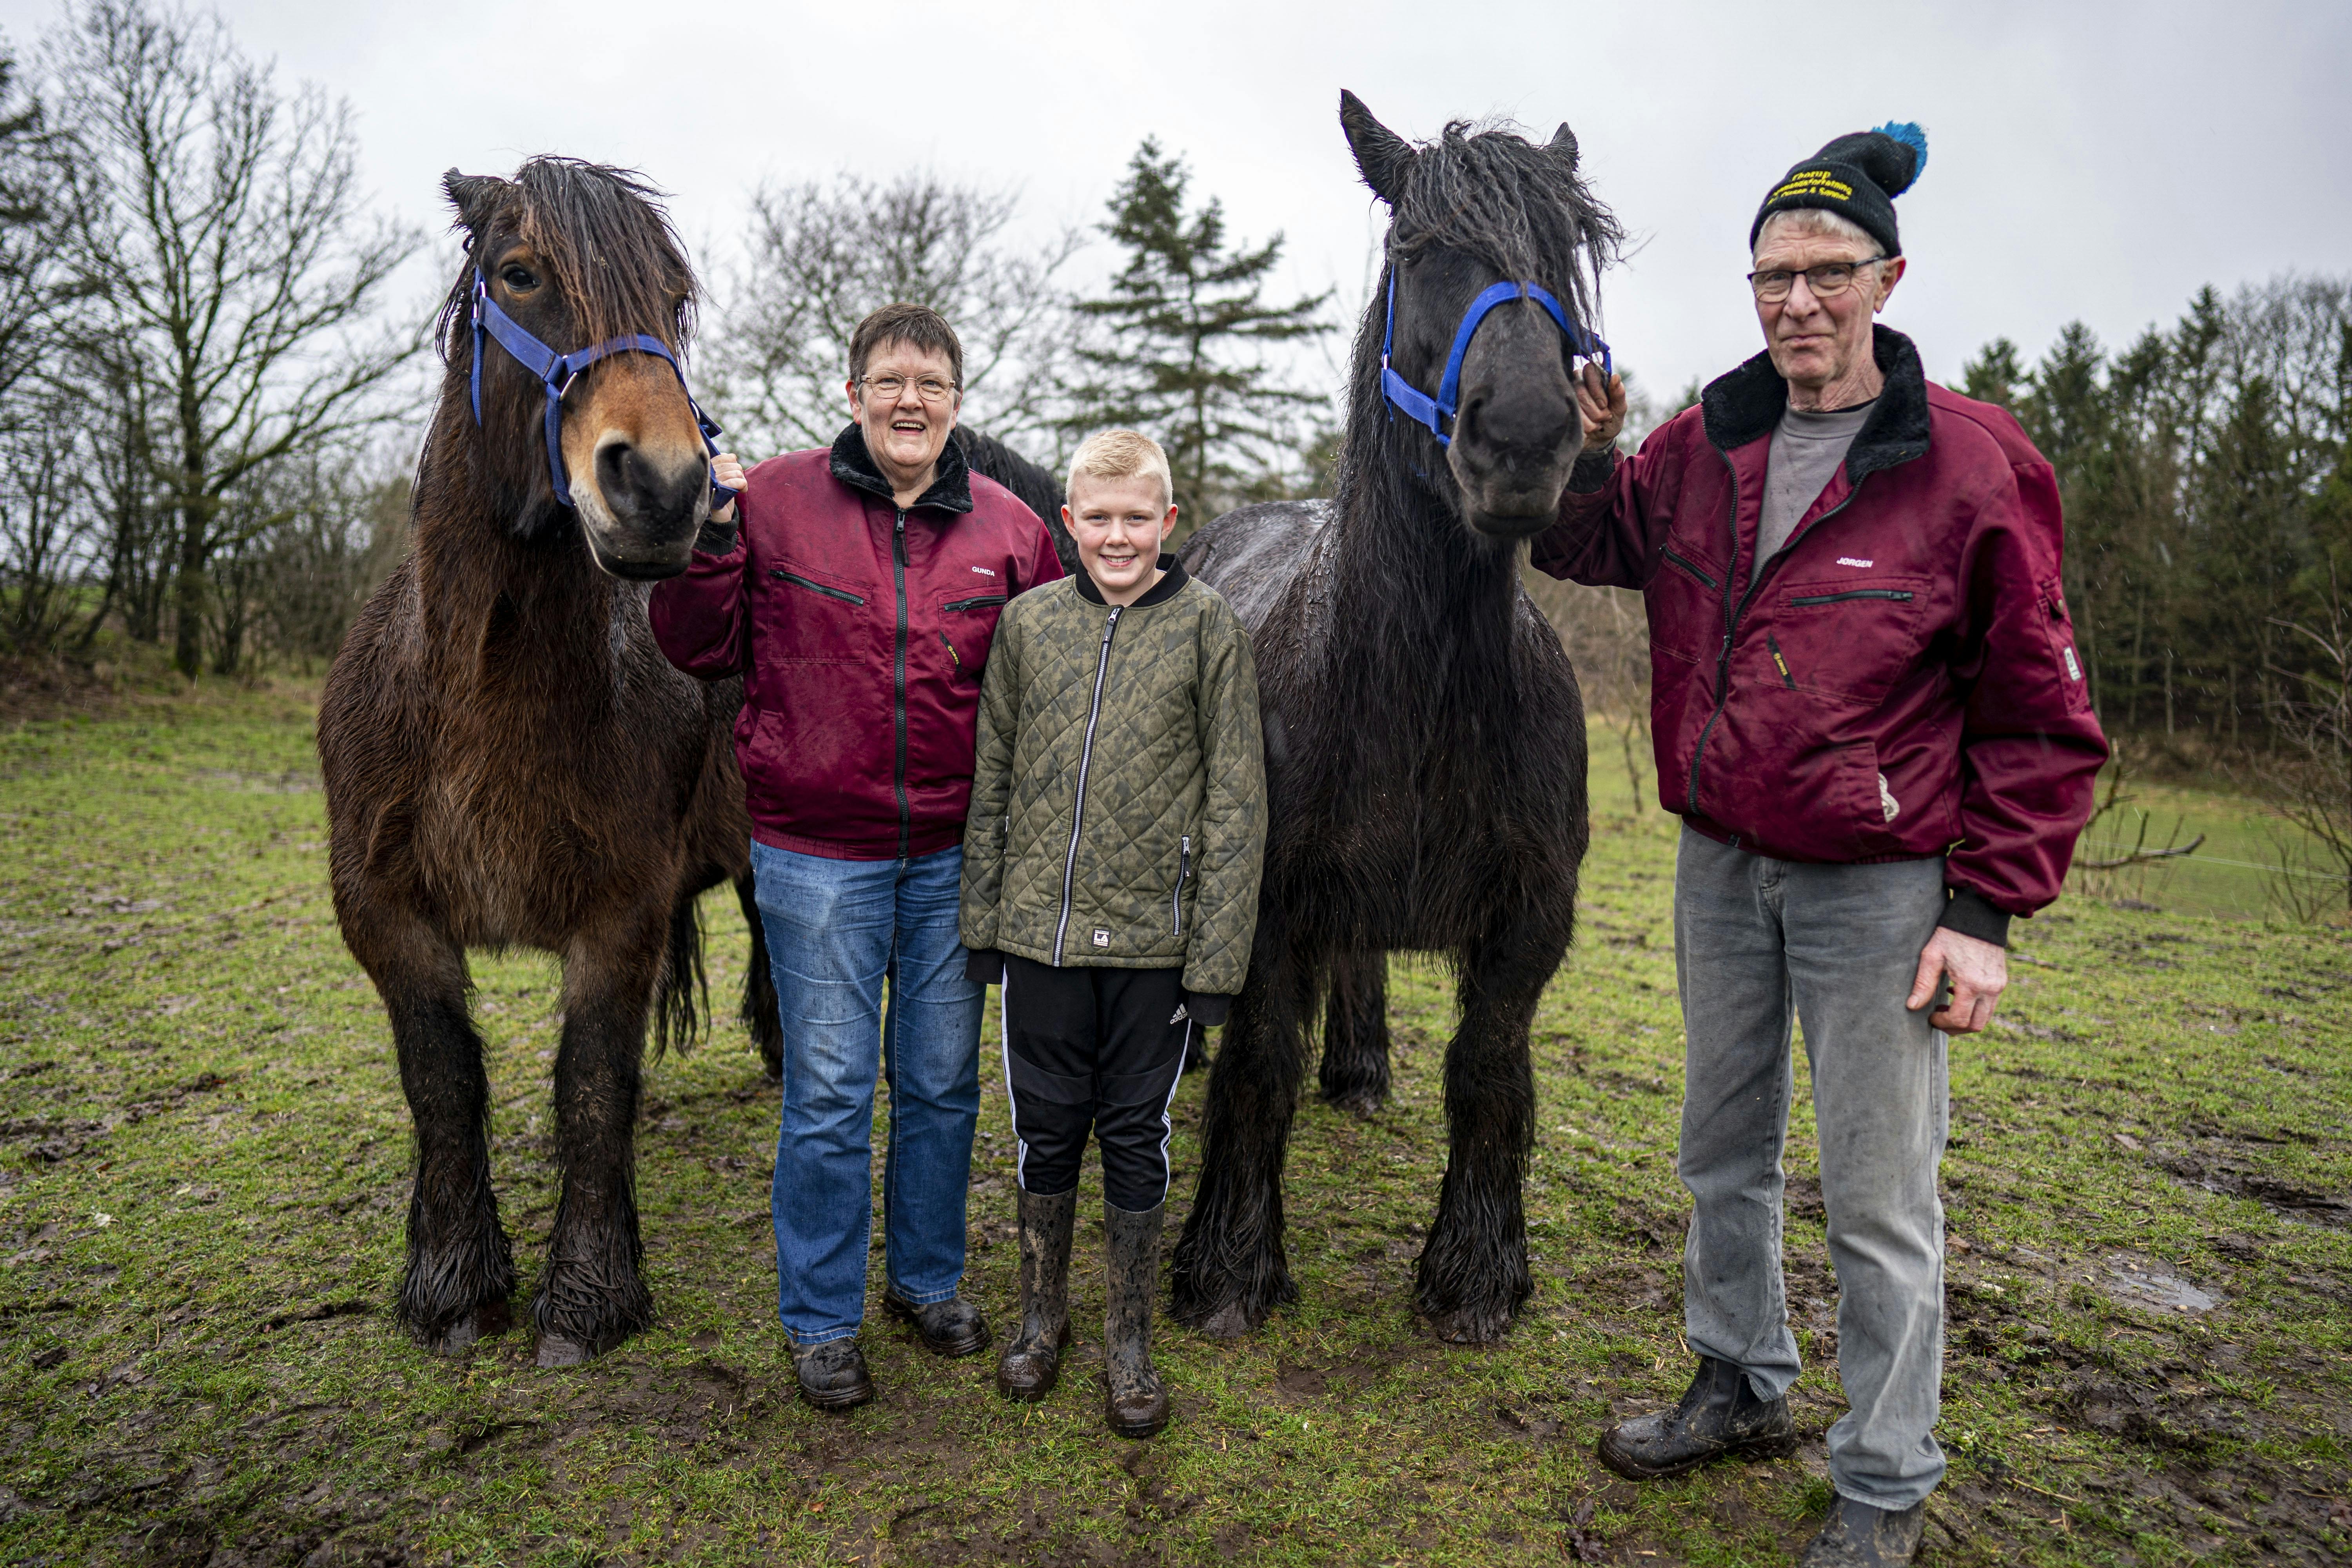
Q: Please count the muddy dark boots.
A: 6